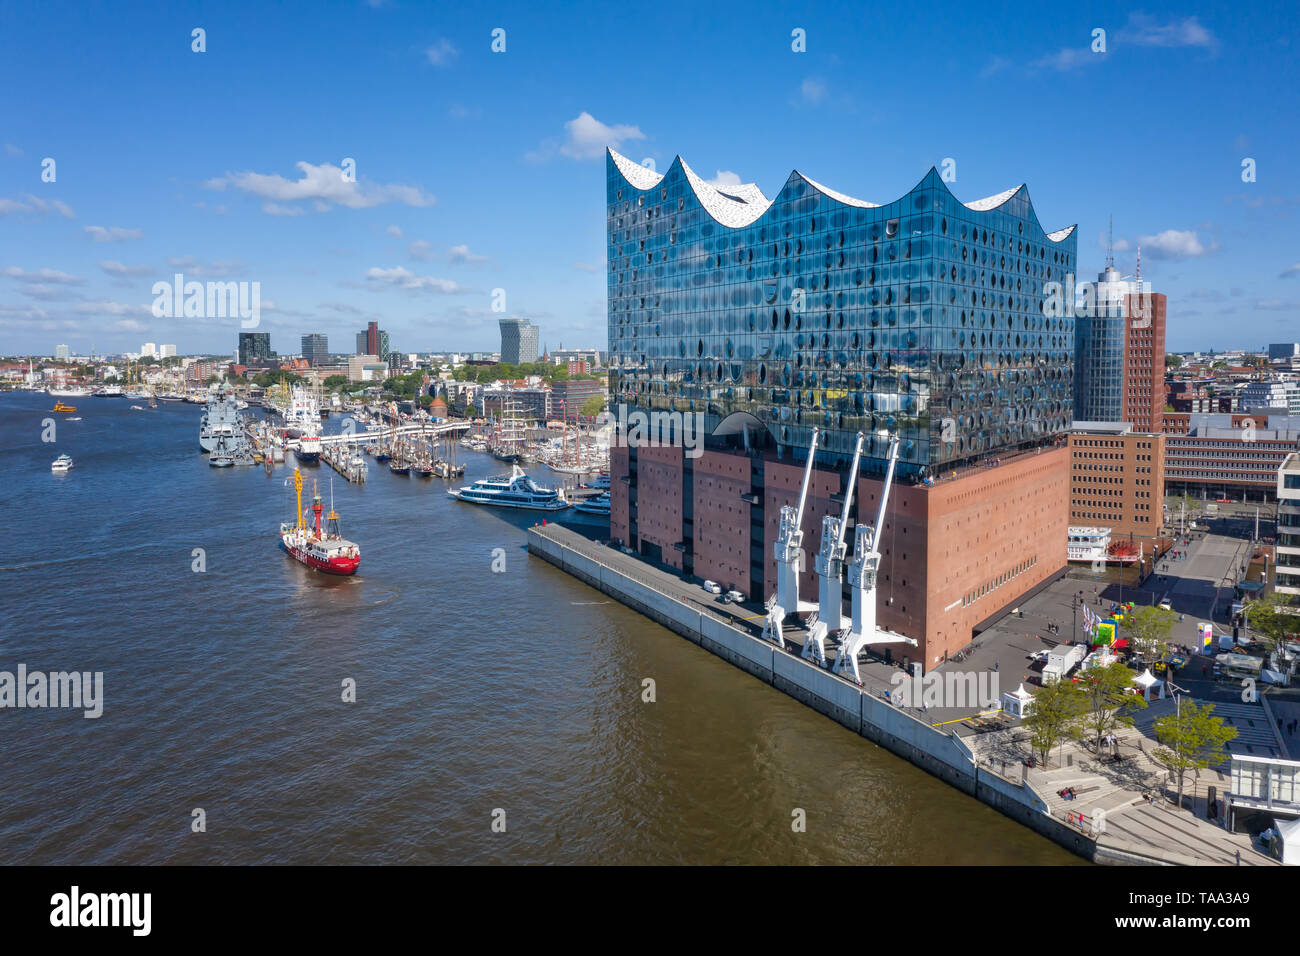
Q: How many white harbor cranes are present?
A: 3